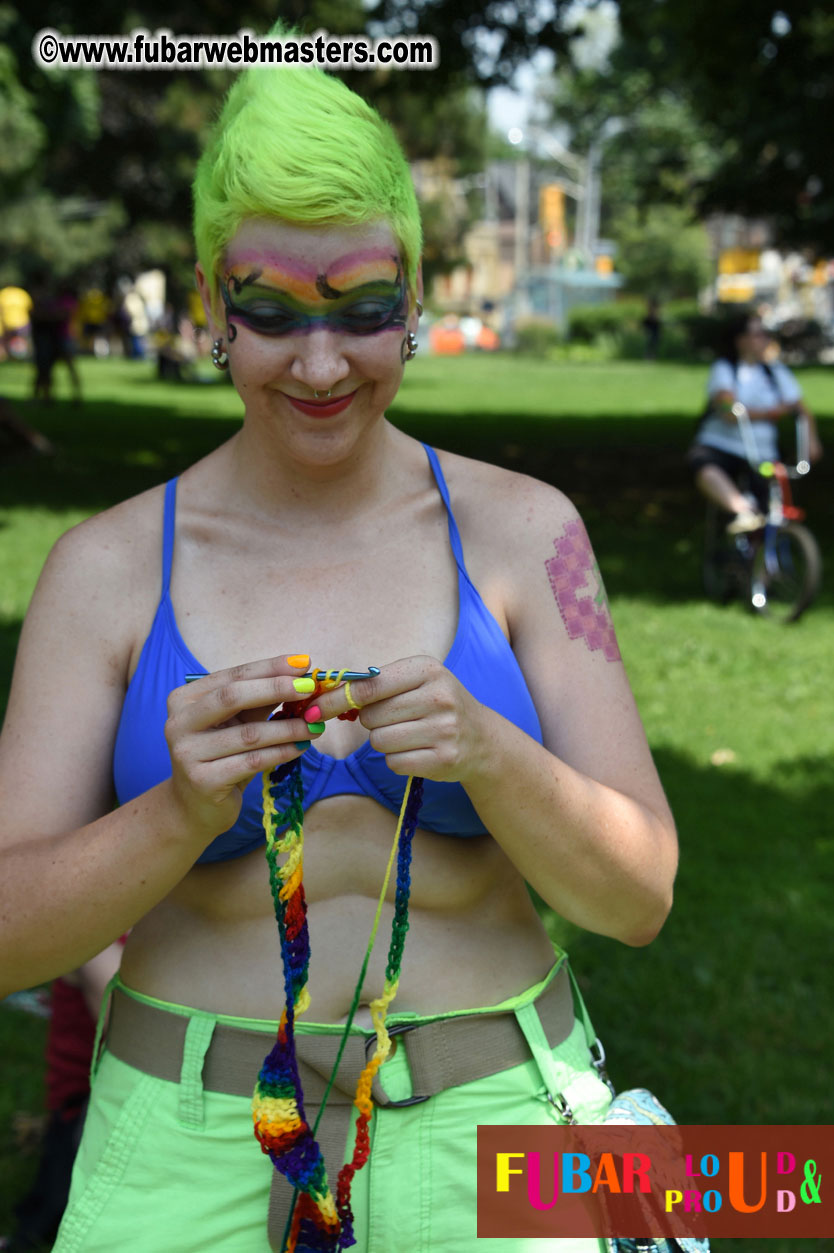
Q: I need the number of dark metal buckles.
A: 1